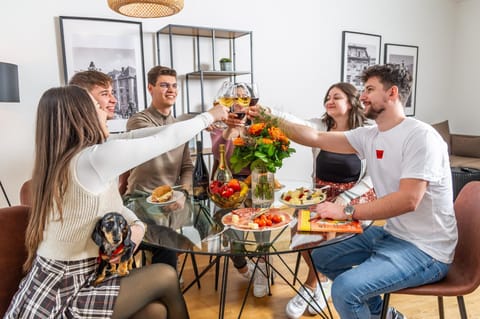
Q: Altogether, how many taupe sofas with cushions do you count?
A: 1